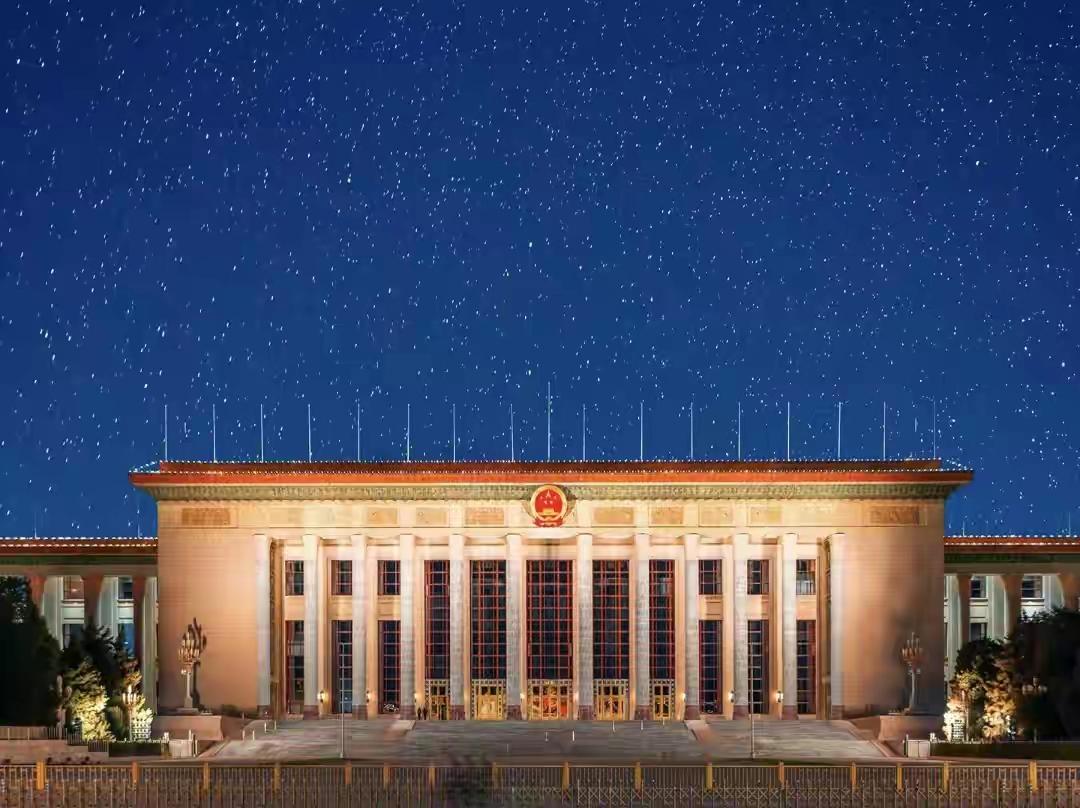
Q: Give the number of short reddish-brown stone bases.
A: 12